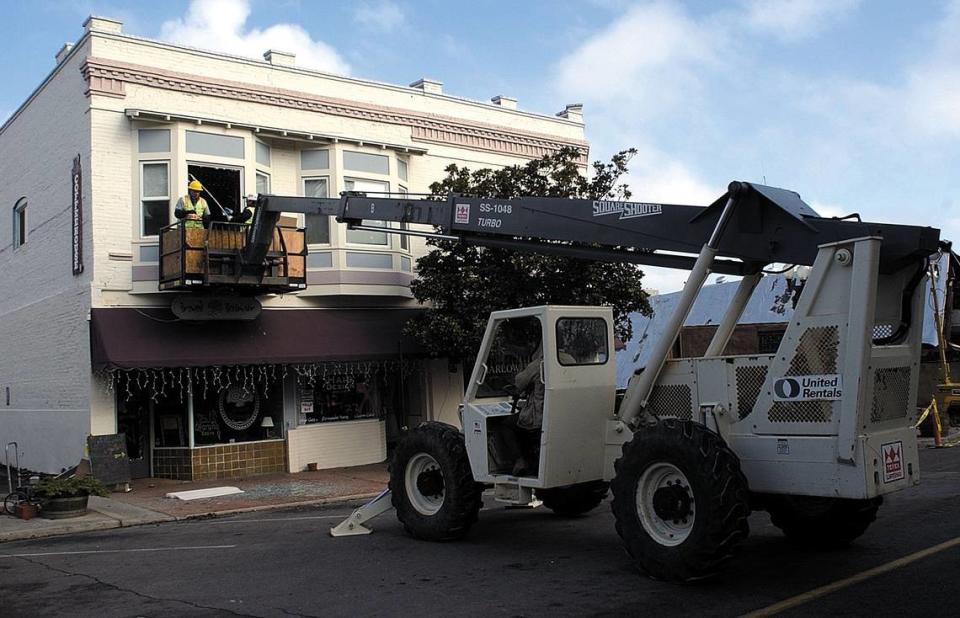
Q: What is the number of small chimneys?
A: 6